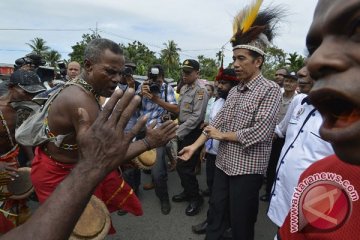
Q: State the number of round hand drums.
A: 3